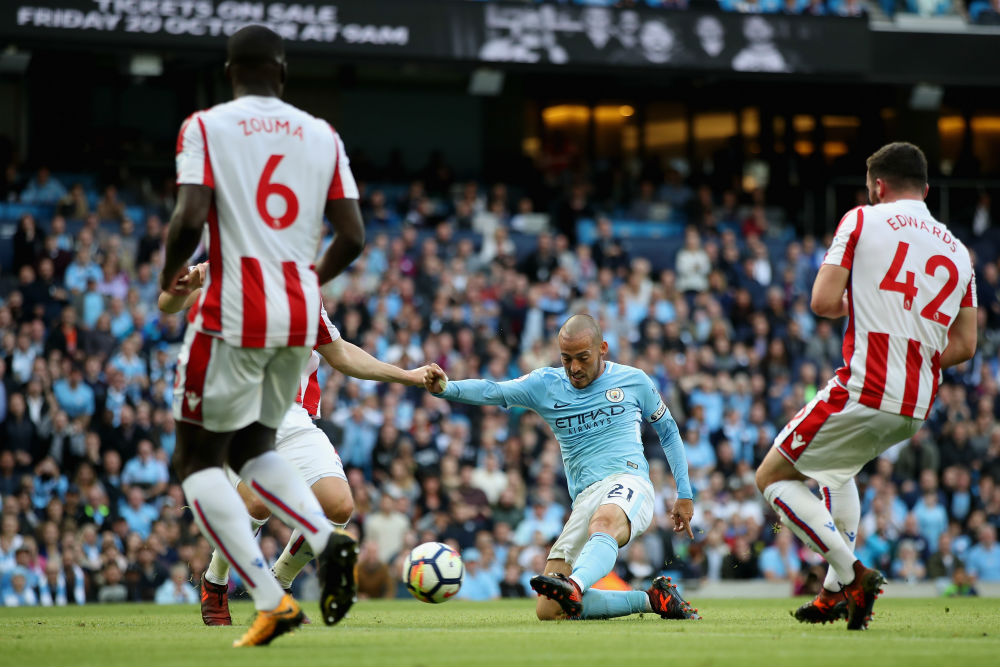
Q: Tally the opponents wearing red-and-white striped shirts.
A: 3